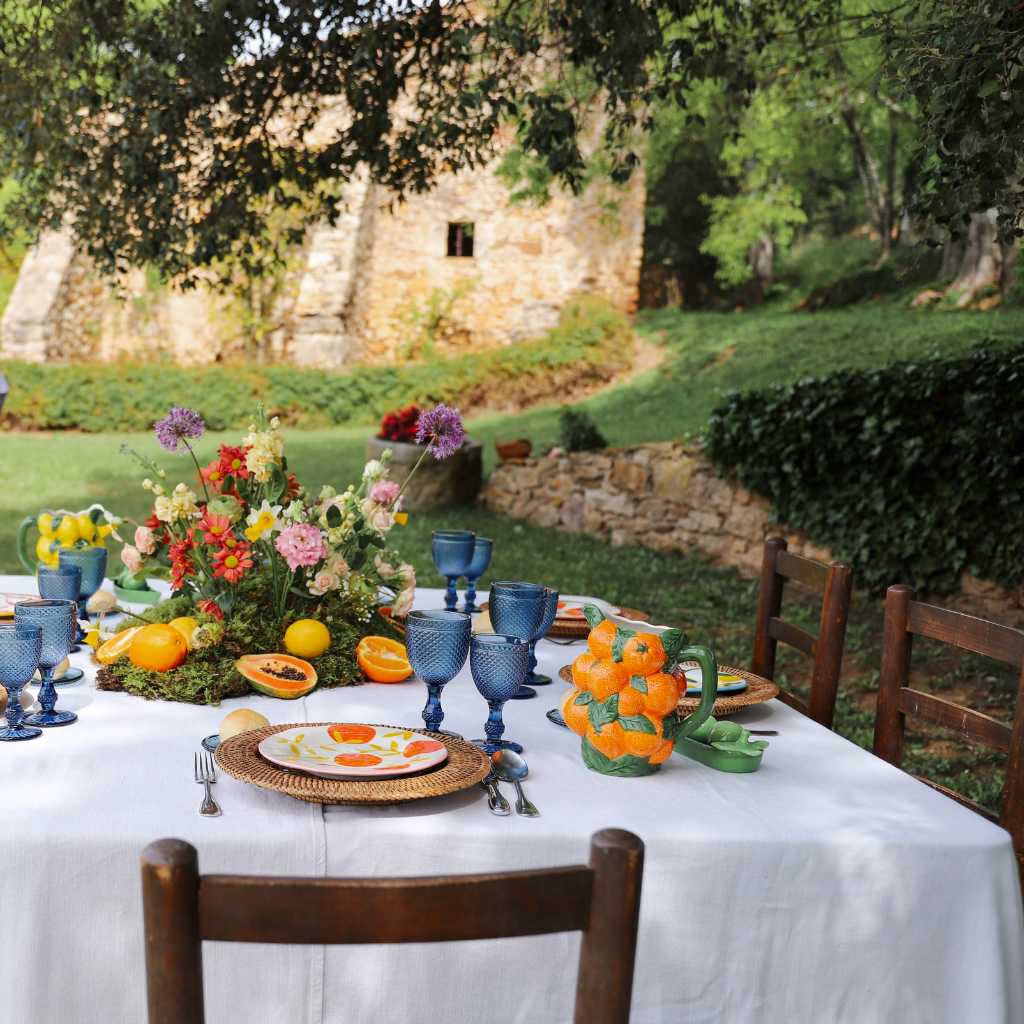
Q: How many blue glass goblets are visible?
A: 10